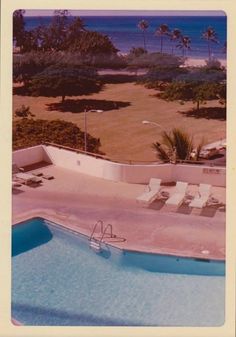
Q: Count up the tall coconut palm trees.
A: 5